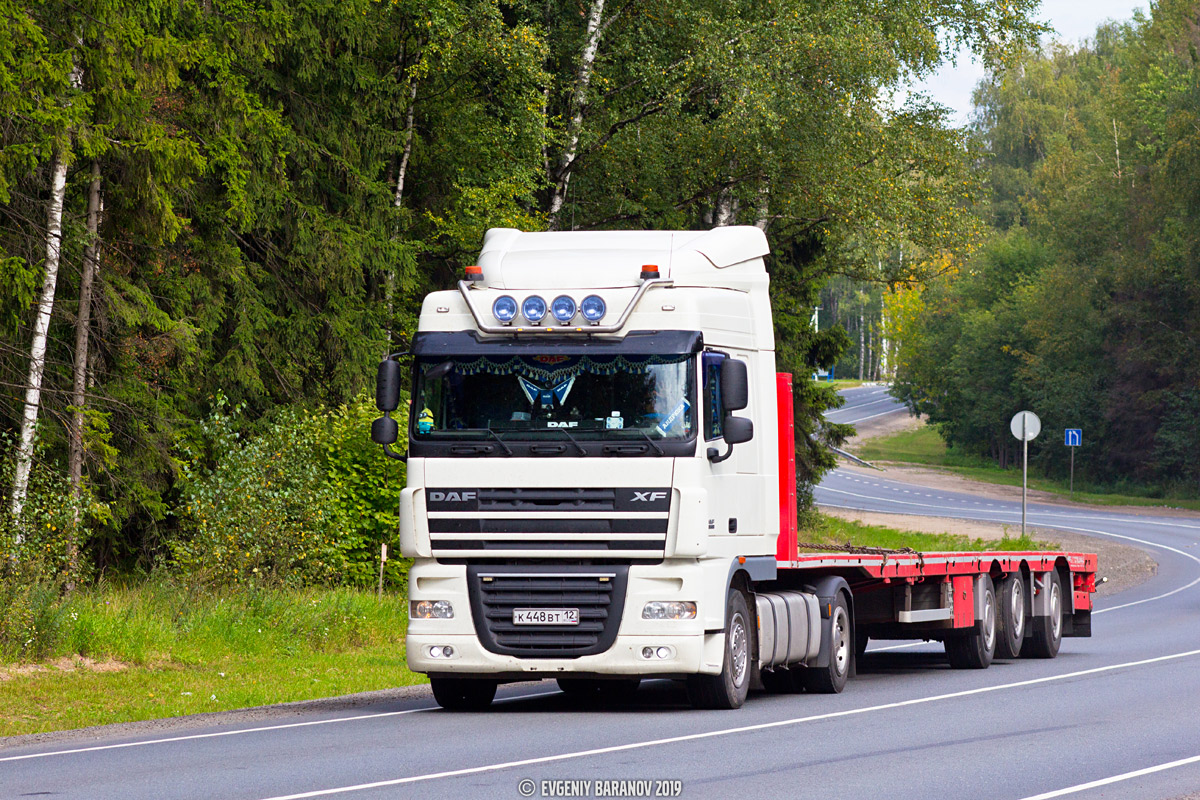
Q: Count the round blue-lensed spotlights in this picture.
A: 4